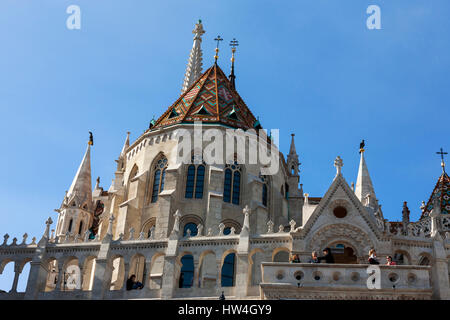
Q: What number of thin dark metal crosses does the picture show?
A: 3